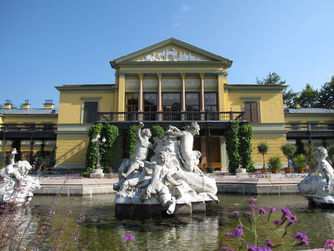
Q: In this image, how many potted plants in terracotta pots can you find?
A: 4